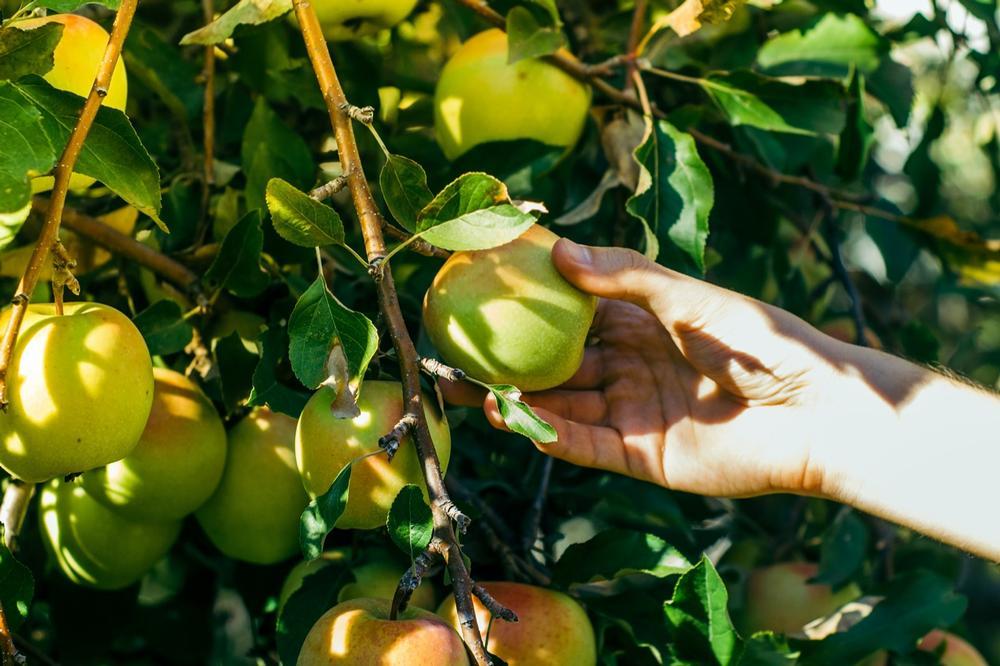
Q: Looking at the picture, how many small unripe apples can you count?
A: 0